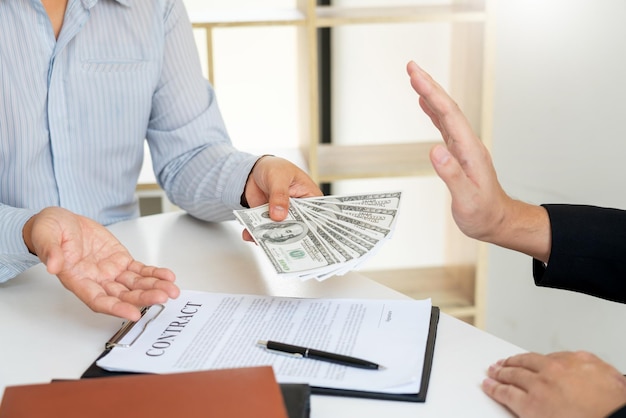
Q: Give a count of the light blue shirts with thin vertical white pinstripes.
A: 1